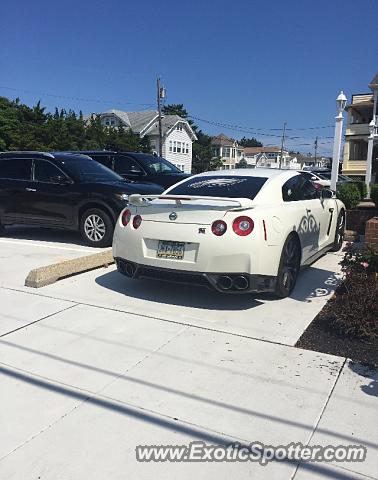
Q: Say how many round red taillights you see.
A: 4